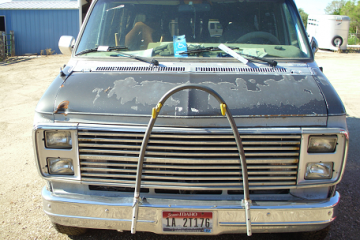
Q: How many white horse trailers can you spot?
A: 1